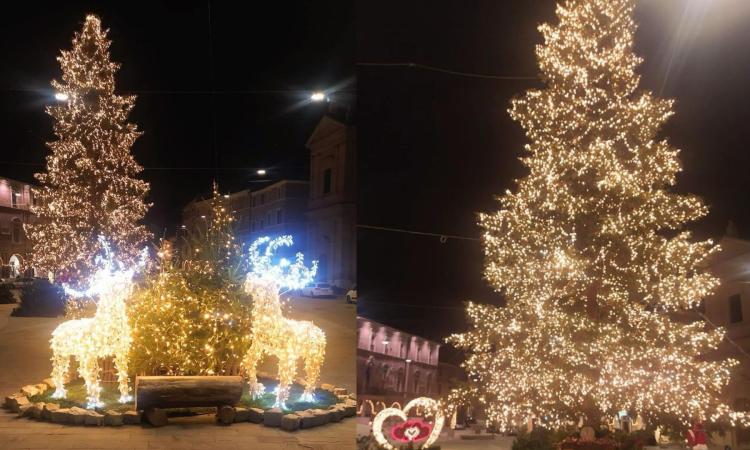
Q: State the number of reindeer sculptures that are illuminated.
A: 2